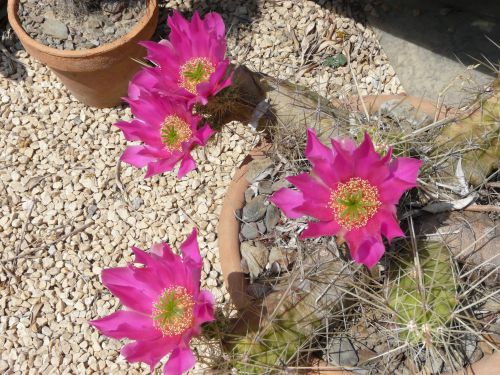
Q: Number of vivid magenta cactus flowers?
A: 4